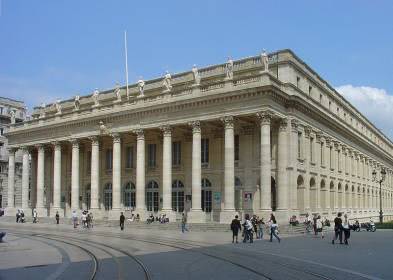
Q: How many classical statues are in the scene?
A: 12